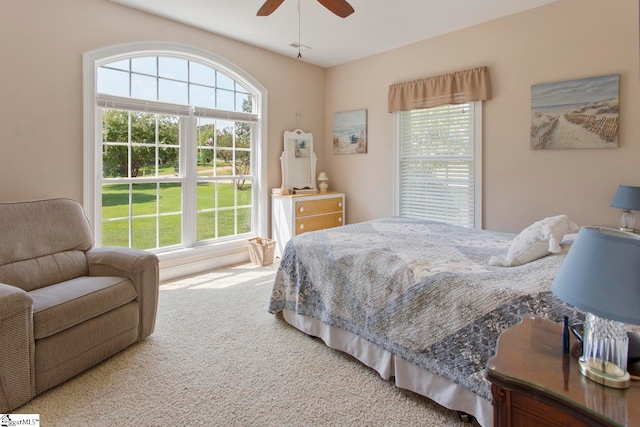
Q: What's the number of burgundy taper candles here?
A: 0